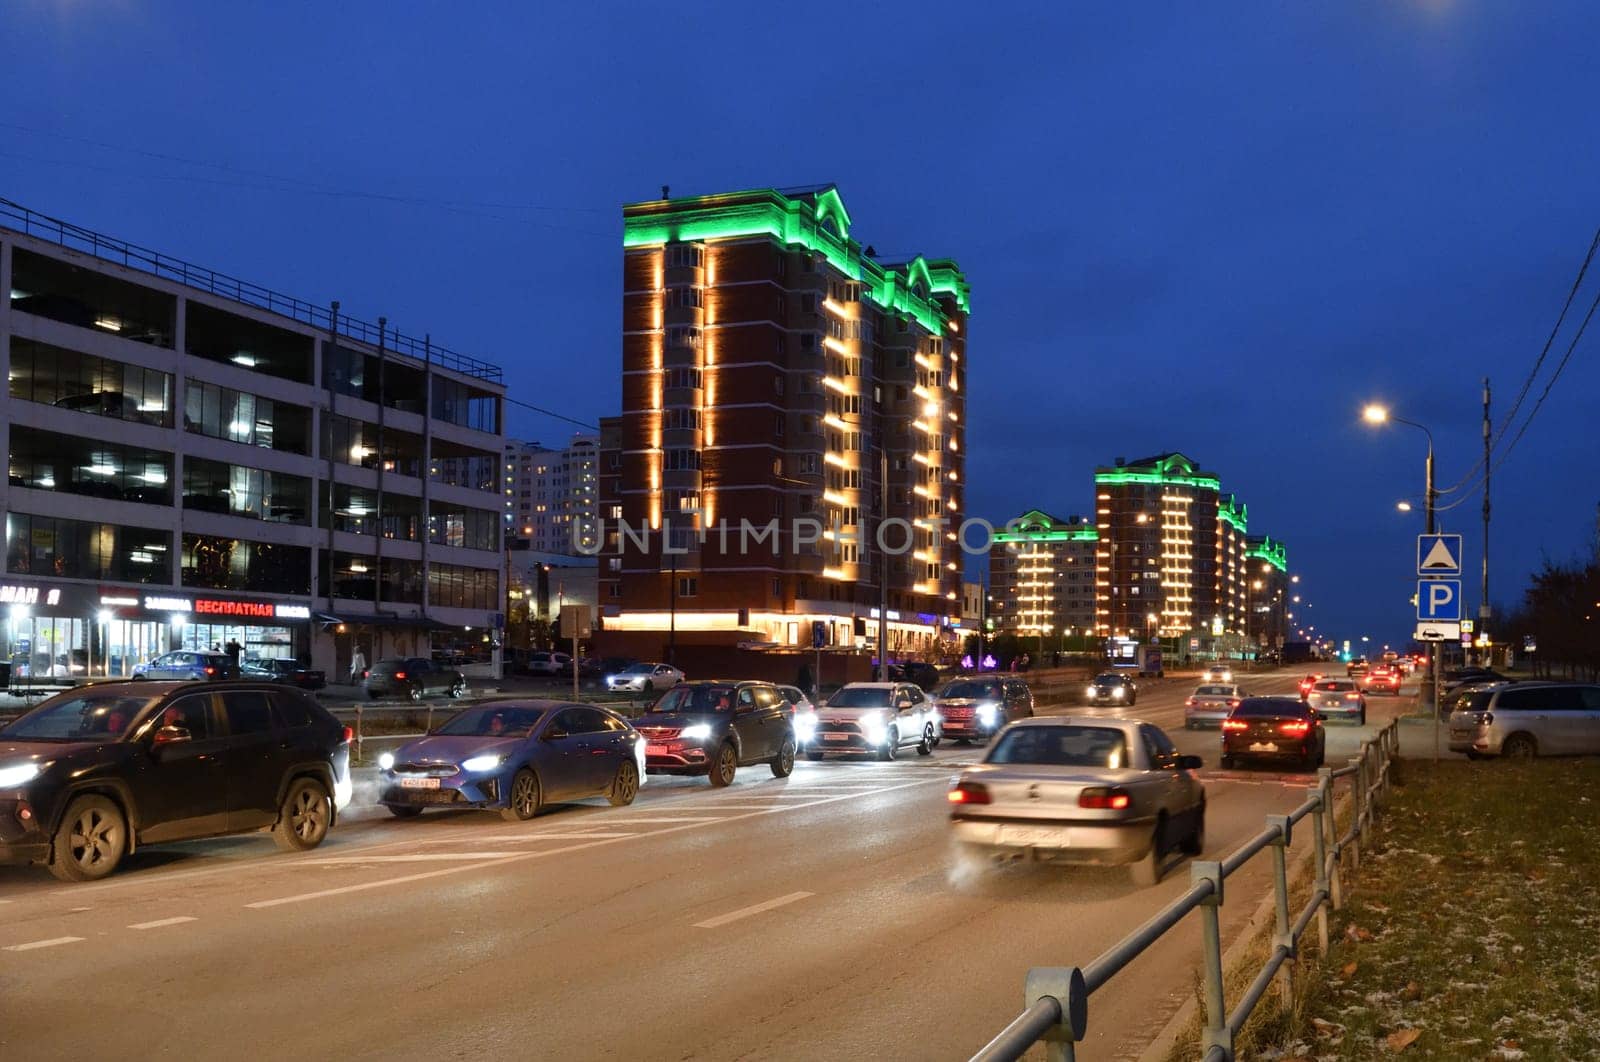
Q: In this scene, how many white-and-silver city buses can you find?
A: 0